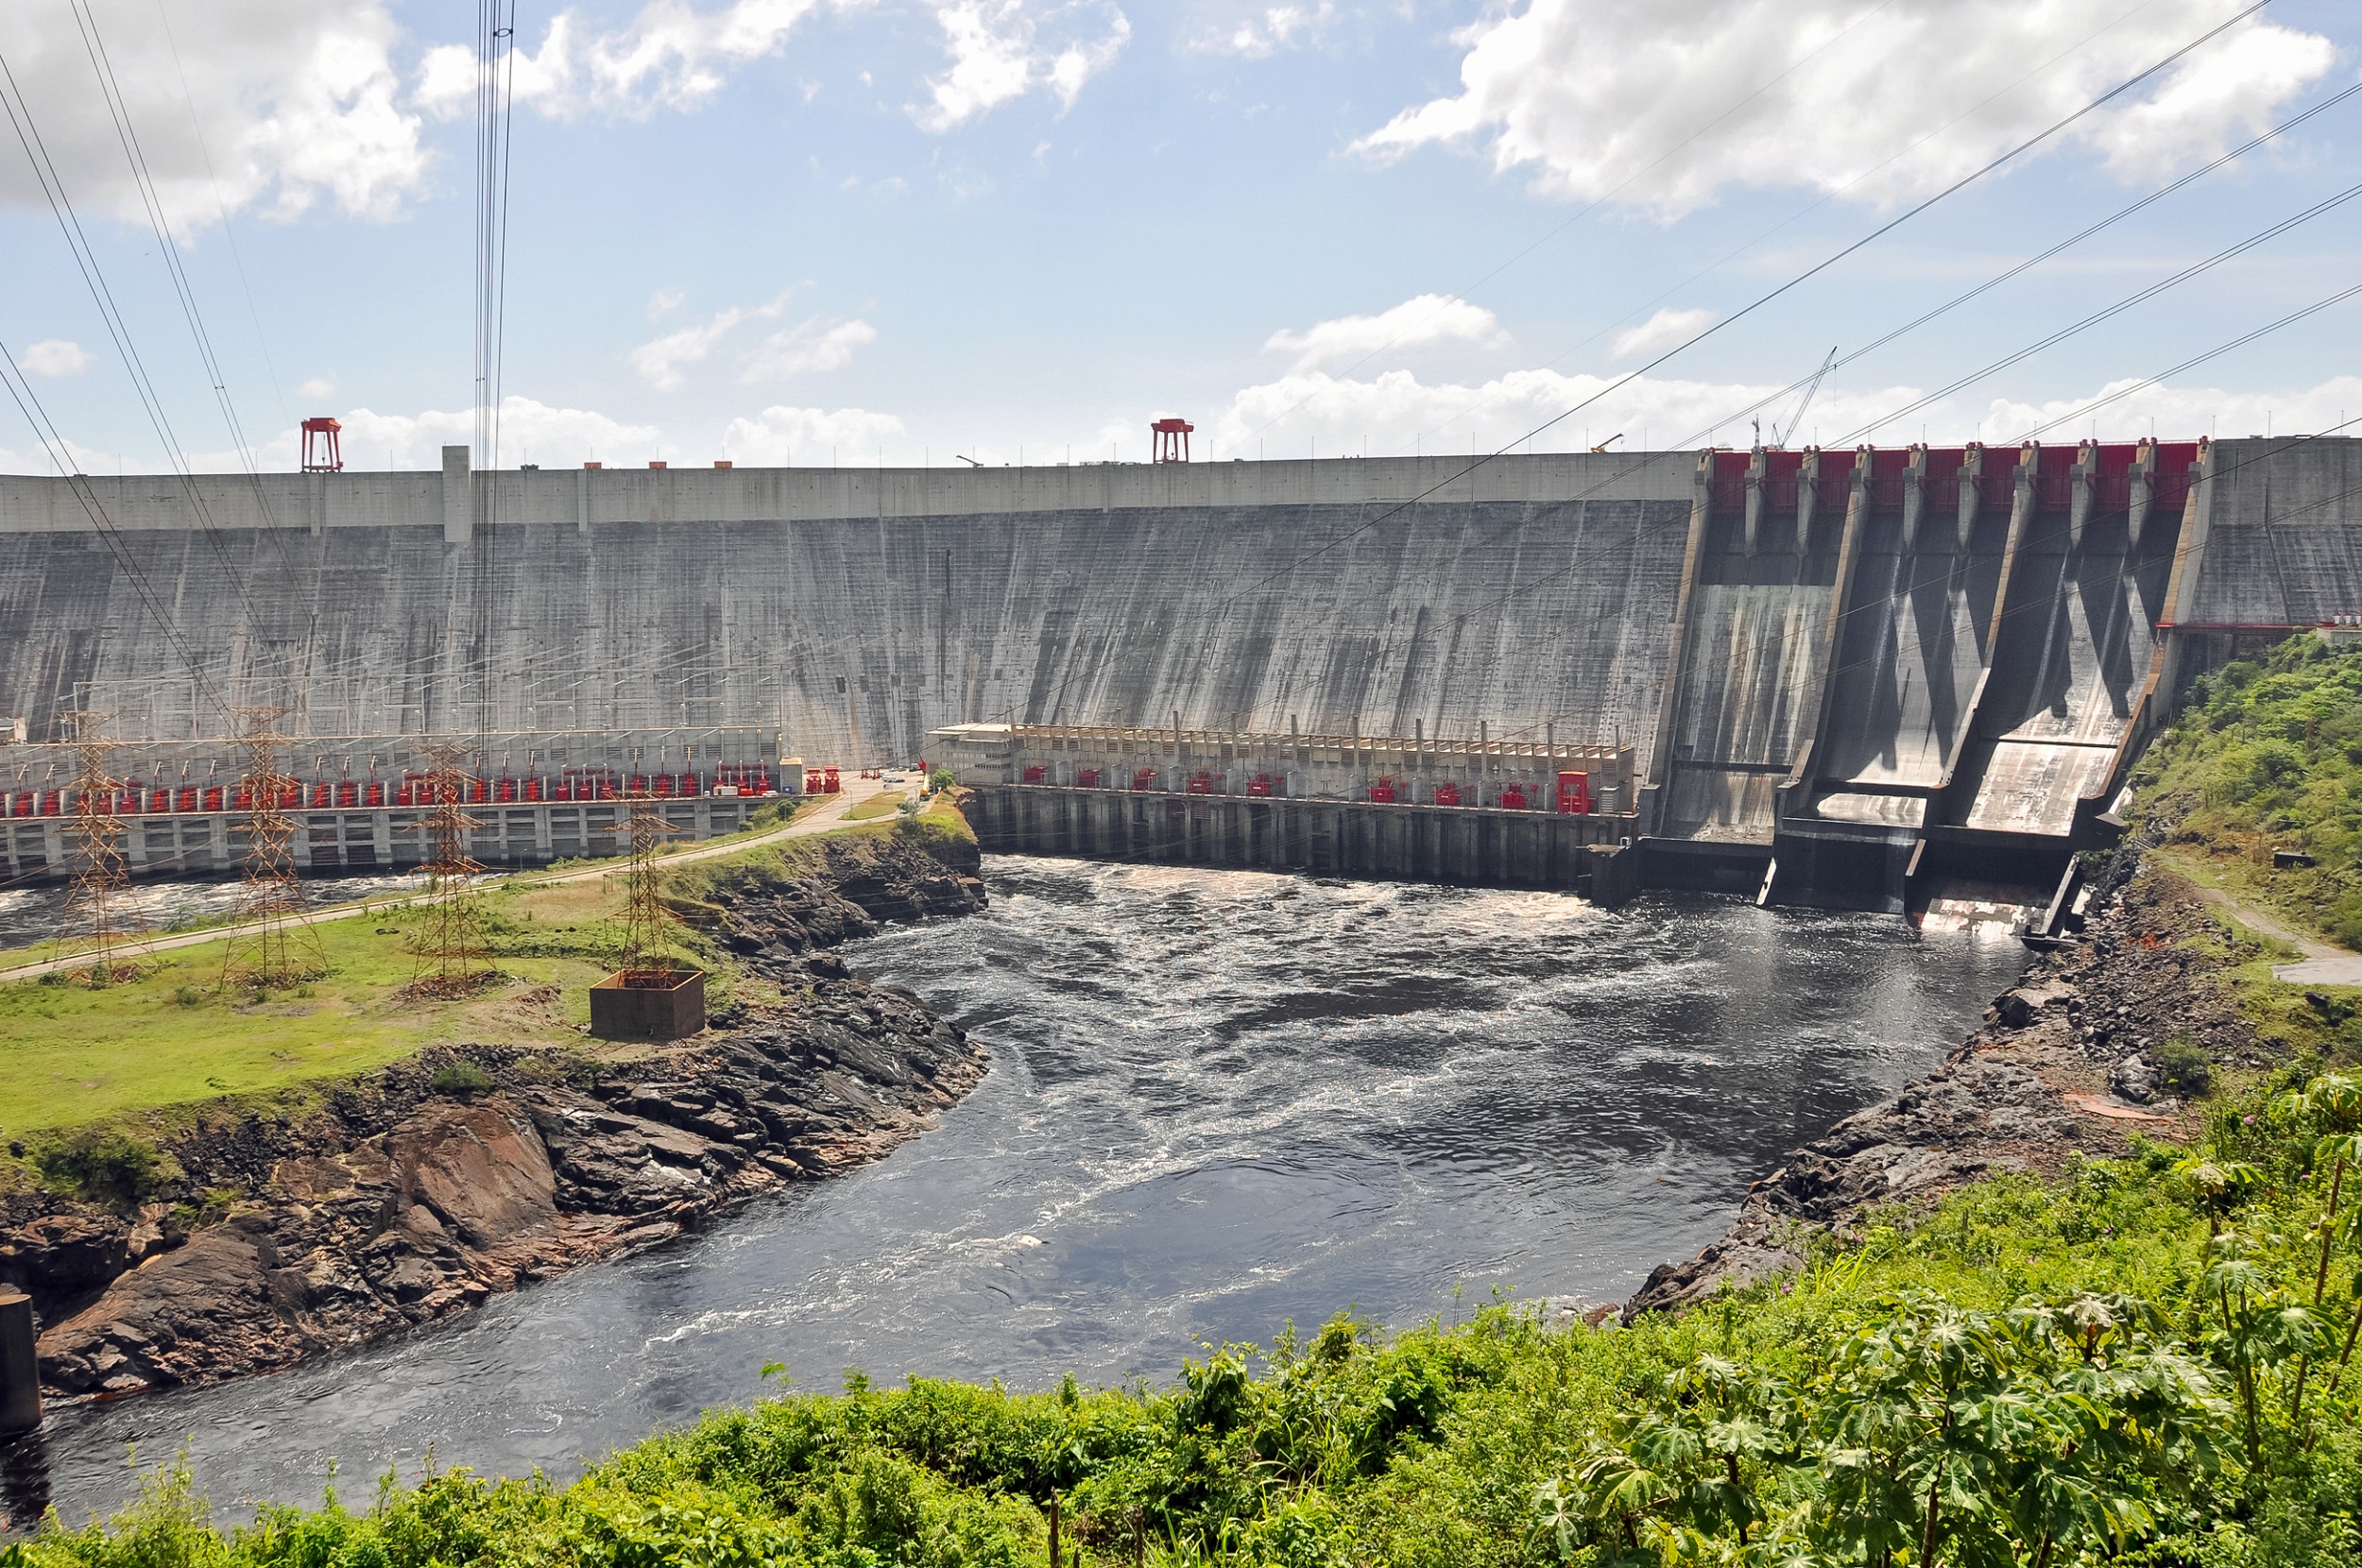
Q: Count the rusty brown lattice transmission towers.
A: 4